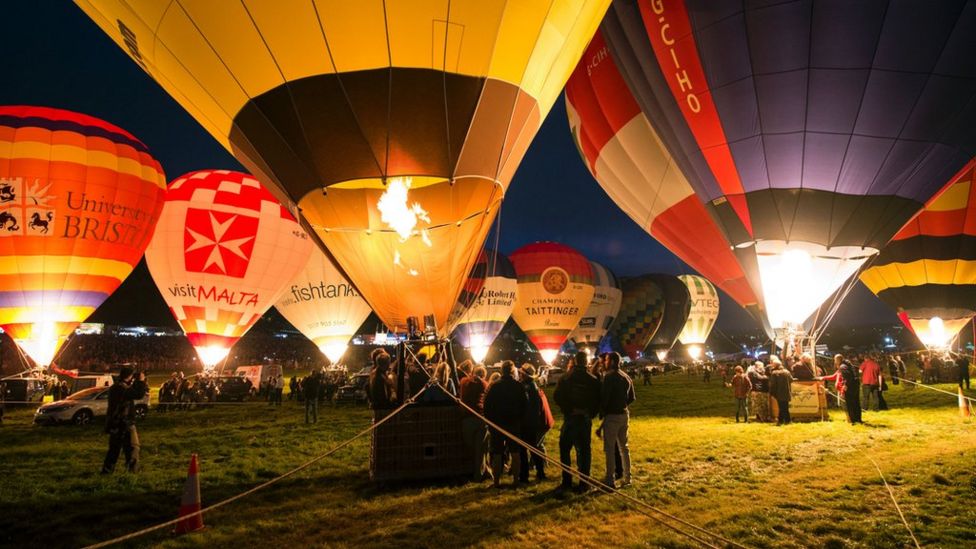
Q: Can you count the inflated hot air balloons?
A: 14